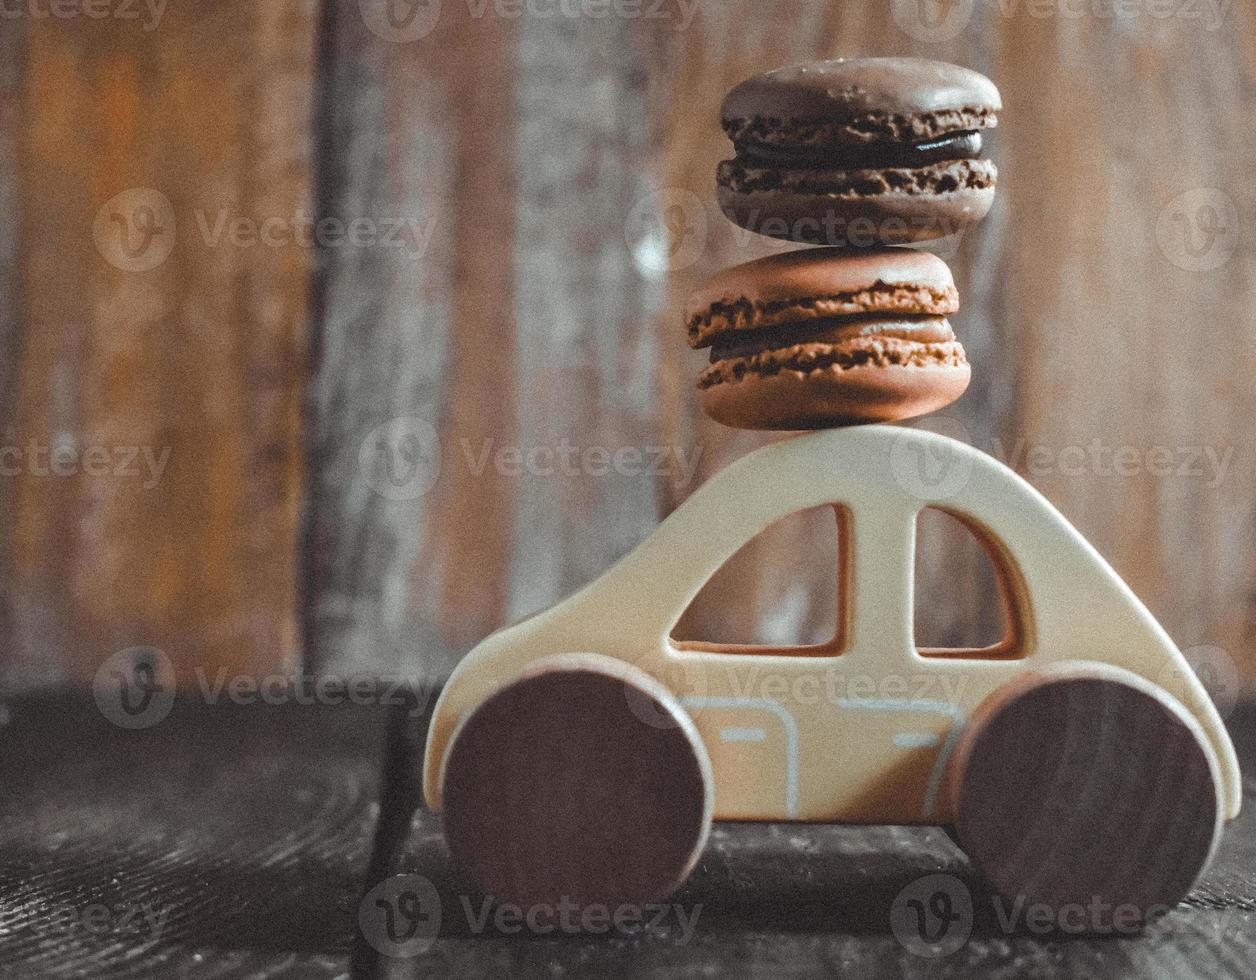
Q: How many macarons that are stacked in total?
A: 2